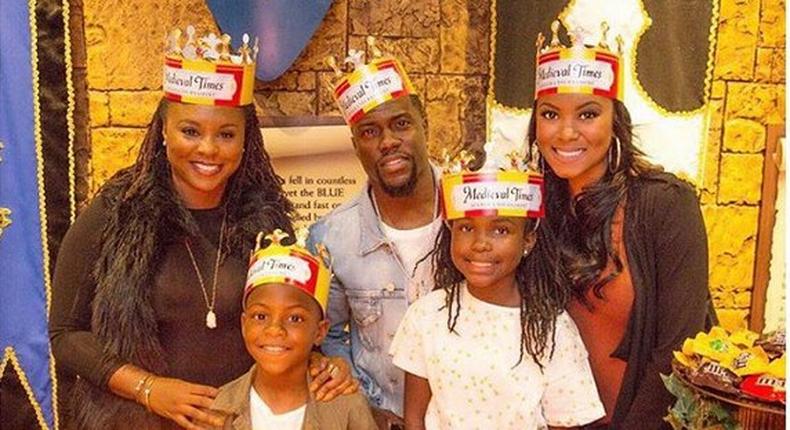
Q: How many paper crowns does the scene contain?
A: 5